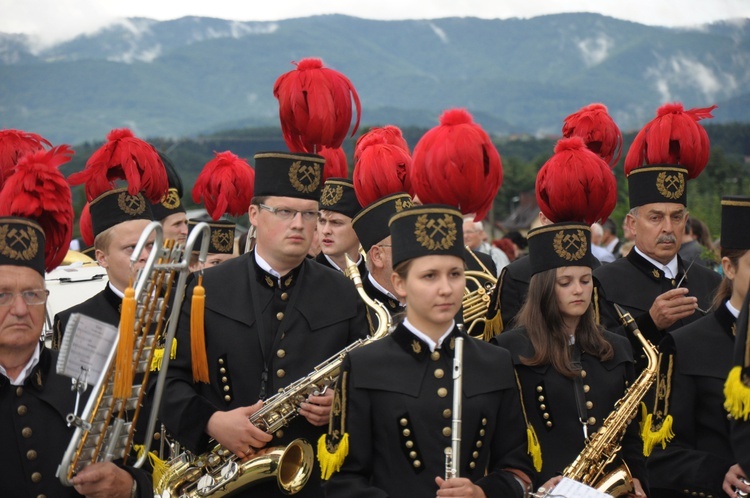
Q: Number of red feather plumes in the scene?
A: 13